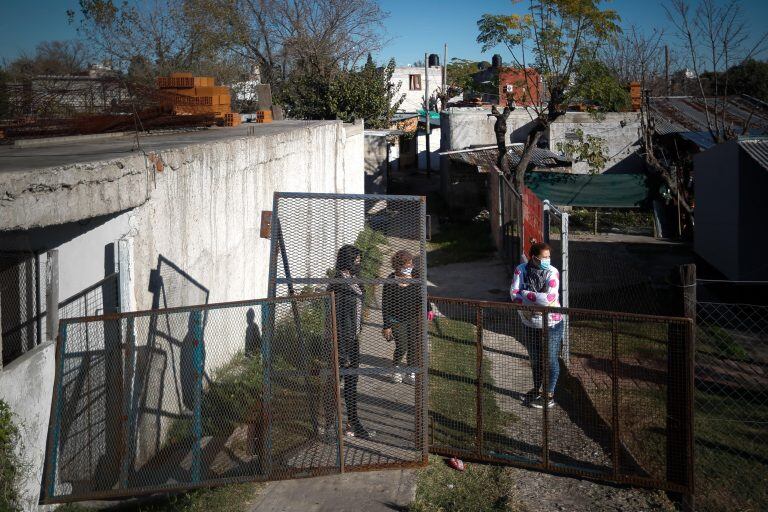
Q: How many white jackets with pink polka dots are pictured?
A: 1